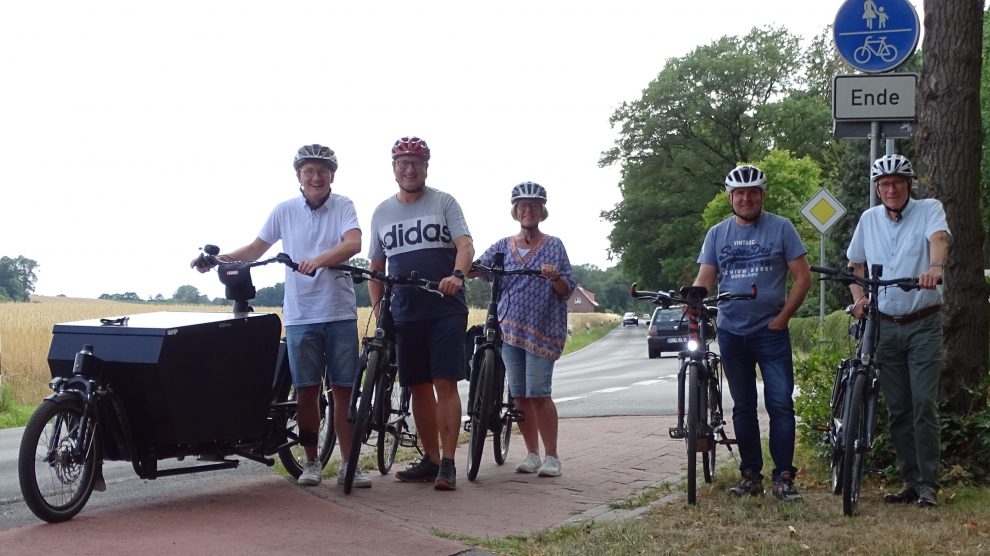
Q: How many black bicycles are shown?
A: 5